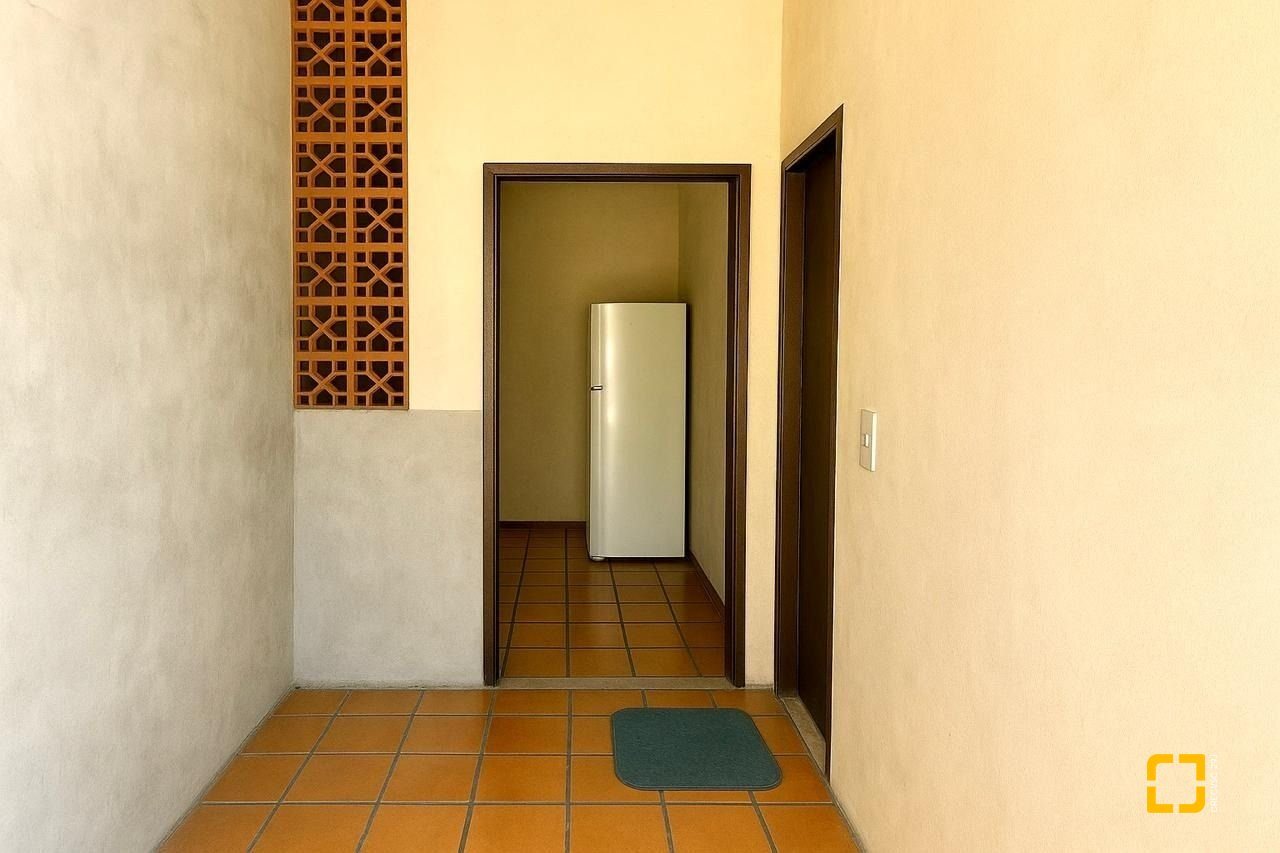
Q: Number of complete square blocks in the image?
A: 14